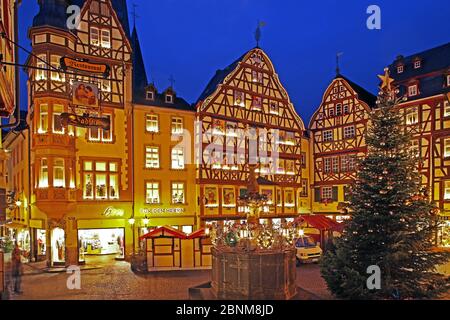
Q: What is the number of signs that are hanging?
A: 3